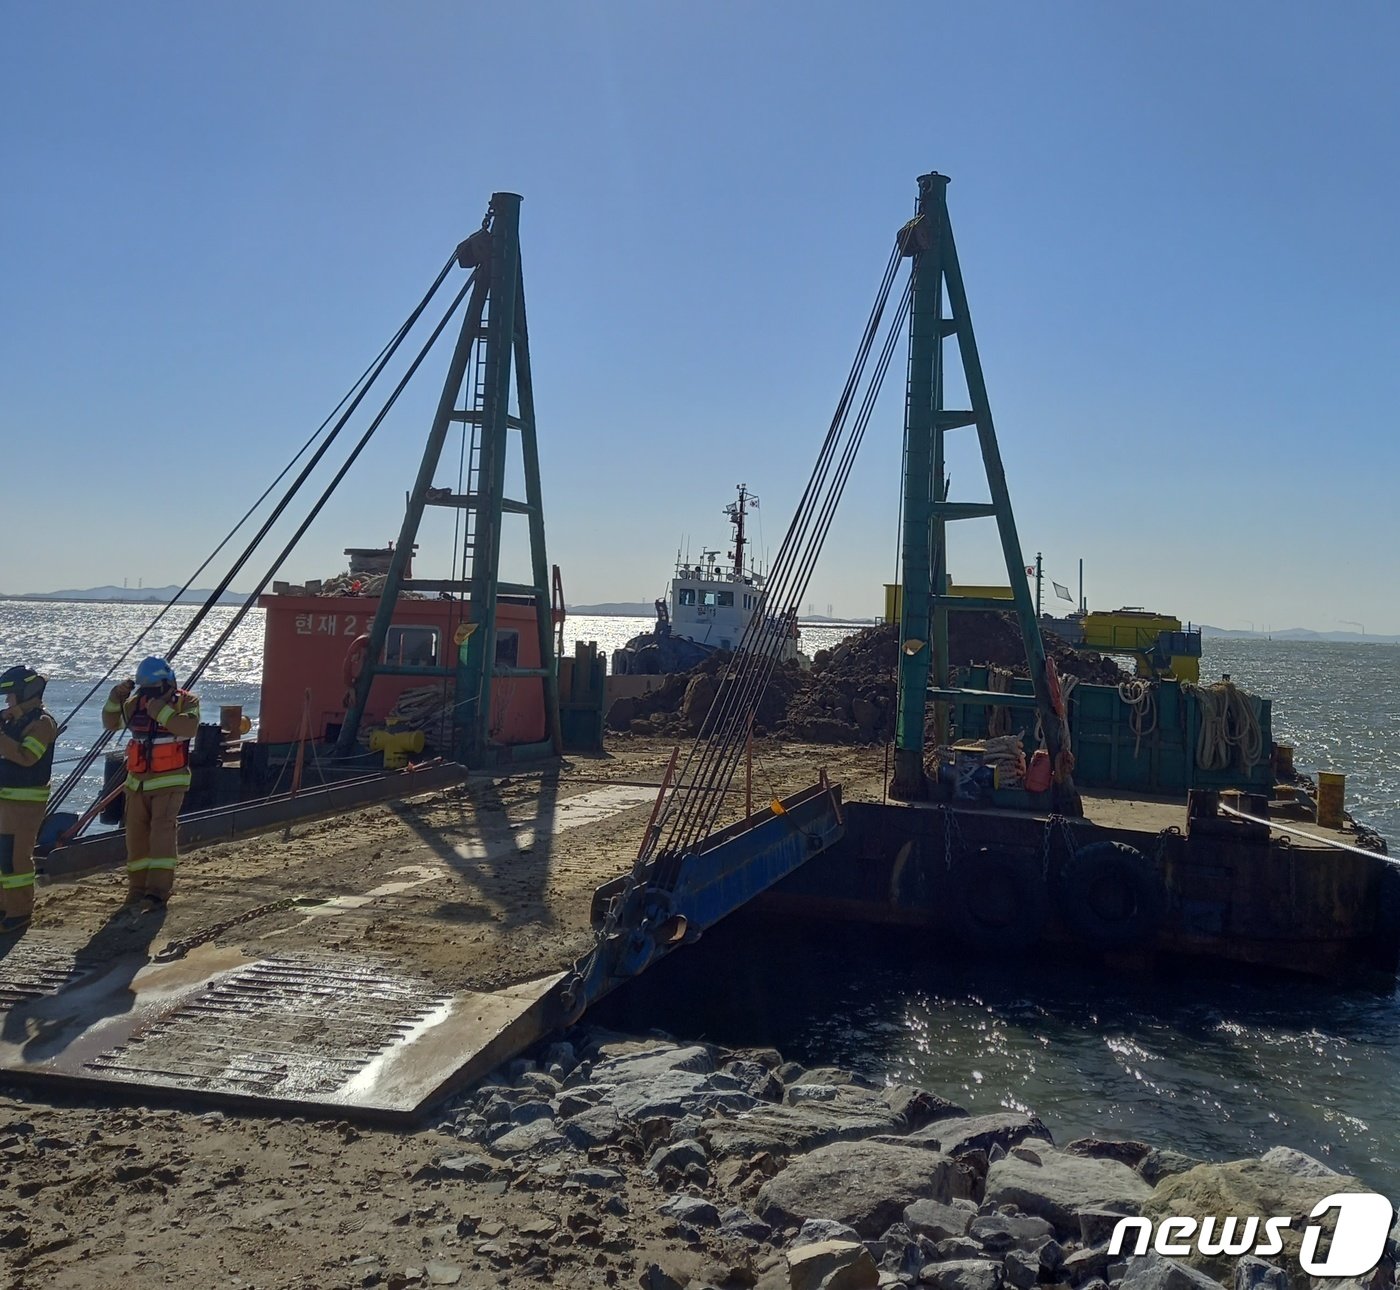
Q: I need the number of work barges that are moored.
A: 1